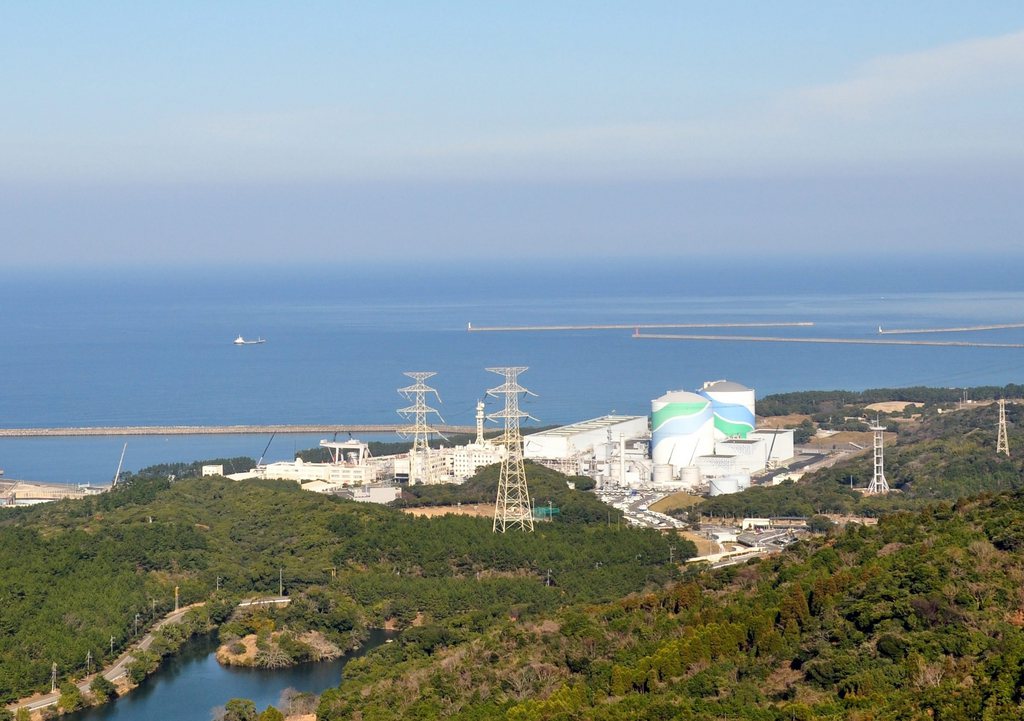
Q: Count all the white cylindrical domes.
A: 2